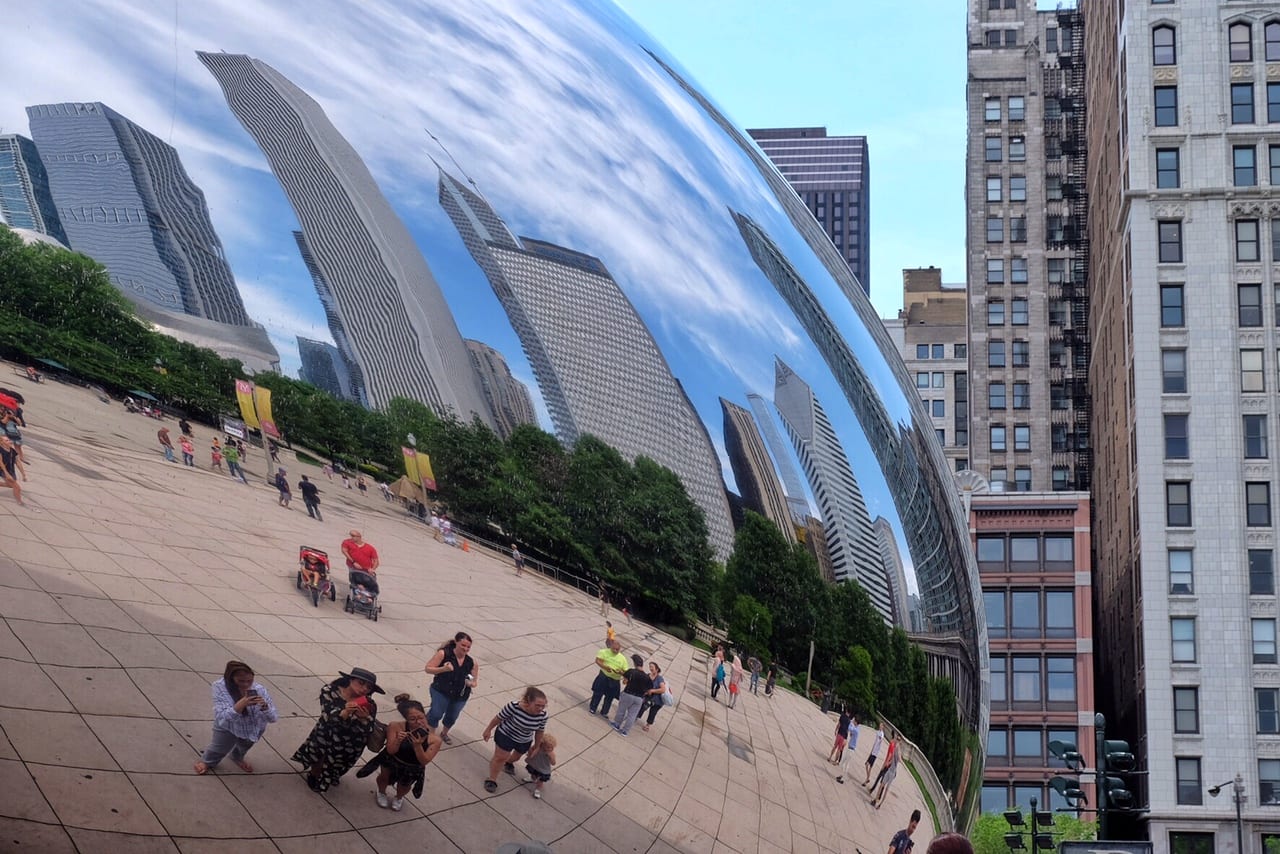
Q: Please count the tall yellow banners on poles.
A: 4